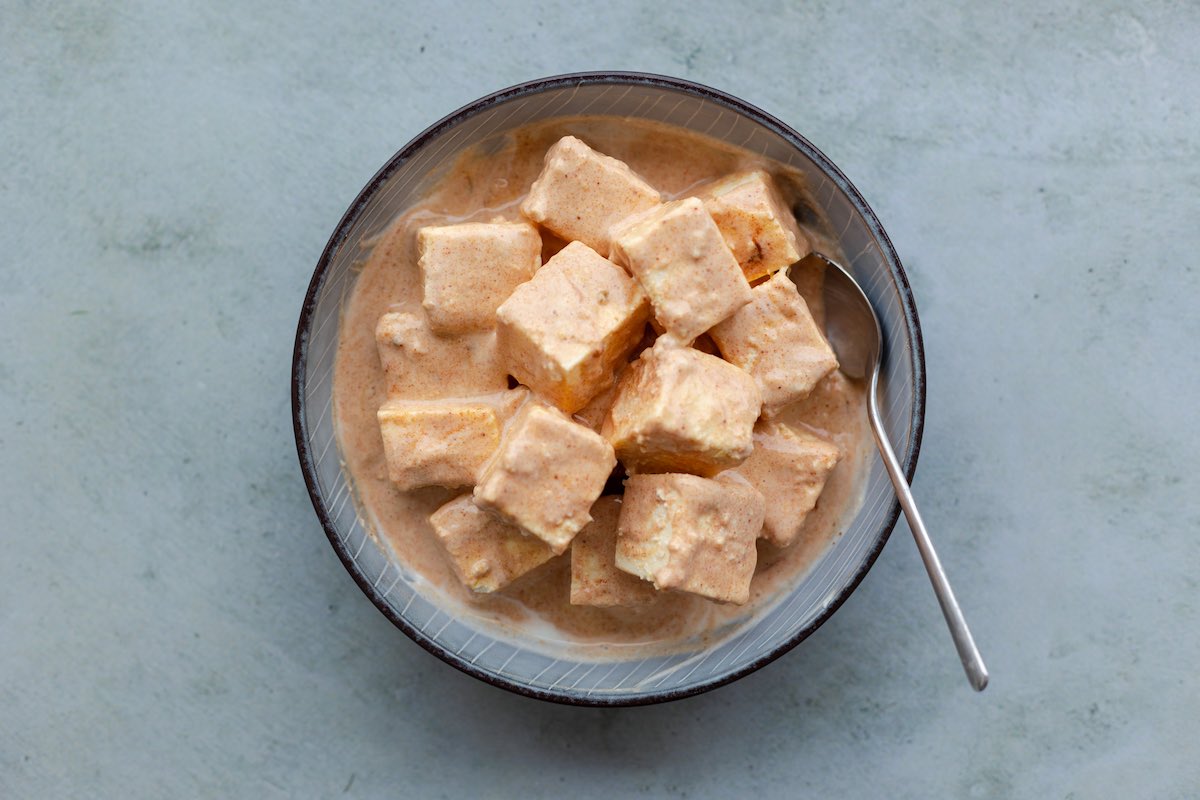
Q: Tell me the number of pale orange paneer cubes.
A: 14